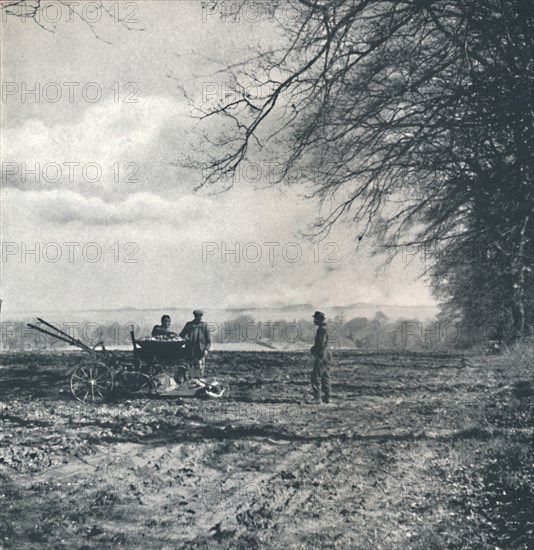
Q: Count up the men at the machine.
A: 2